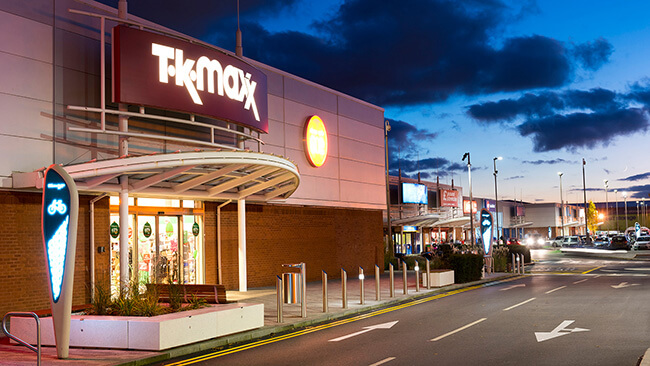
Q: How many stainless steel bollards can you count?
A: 12